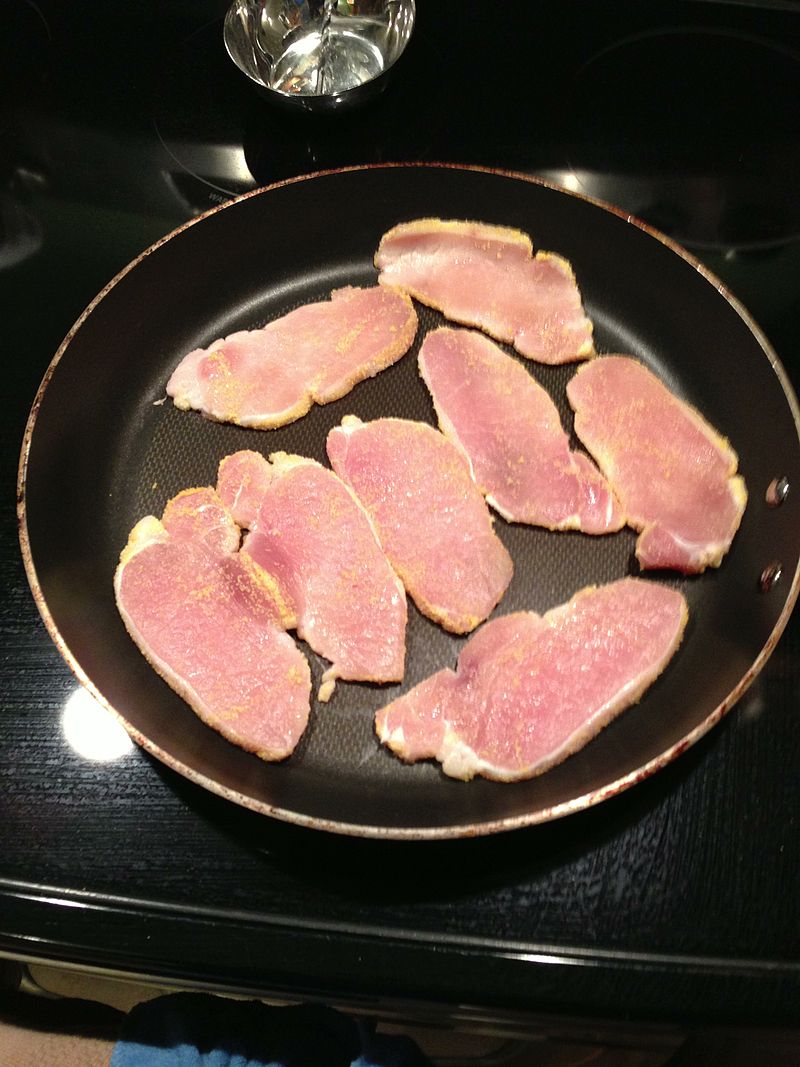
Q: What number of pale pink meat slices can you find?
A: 8